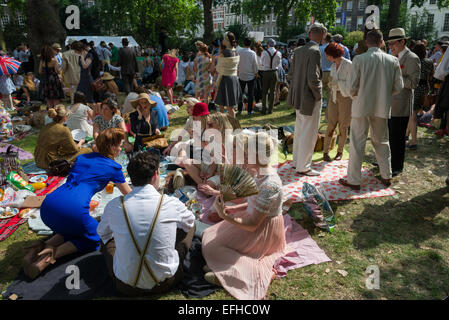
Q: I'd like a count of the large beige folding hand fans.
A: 1